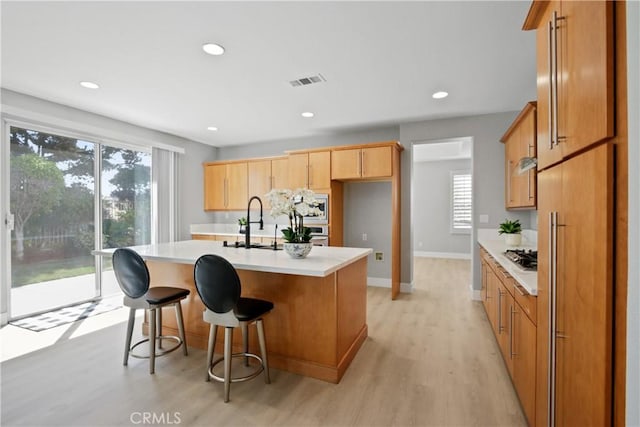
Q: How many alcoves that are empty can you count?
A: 1